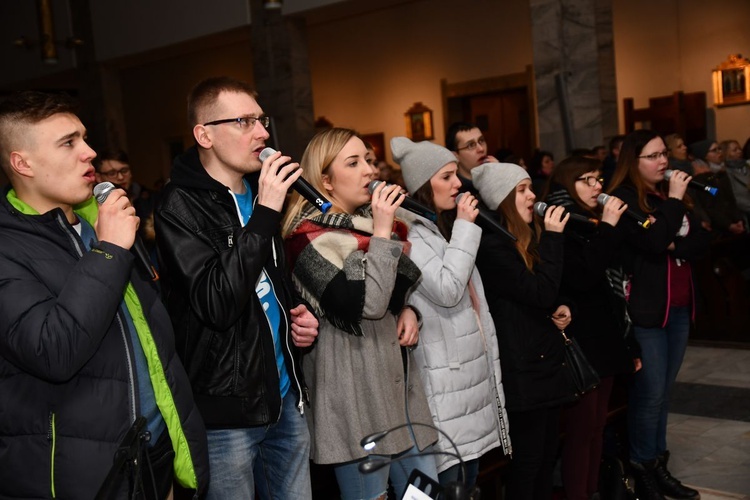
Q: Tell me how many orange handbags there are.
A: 0